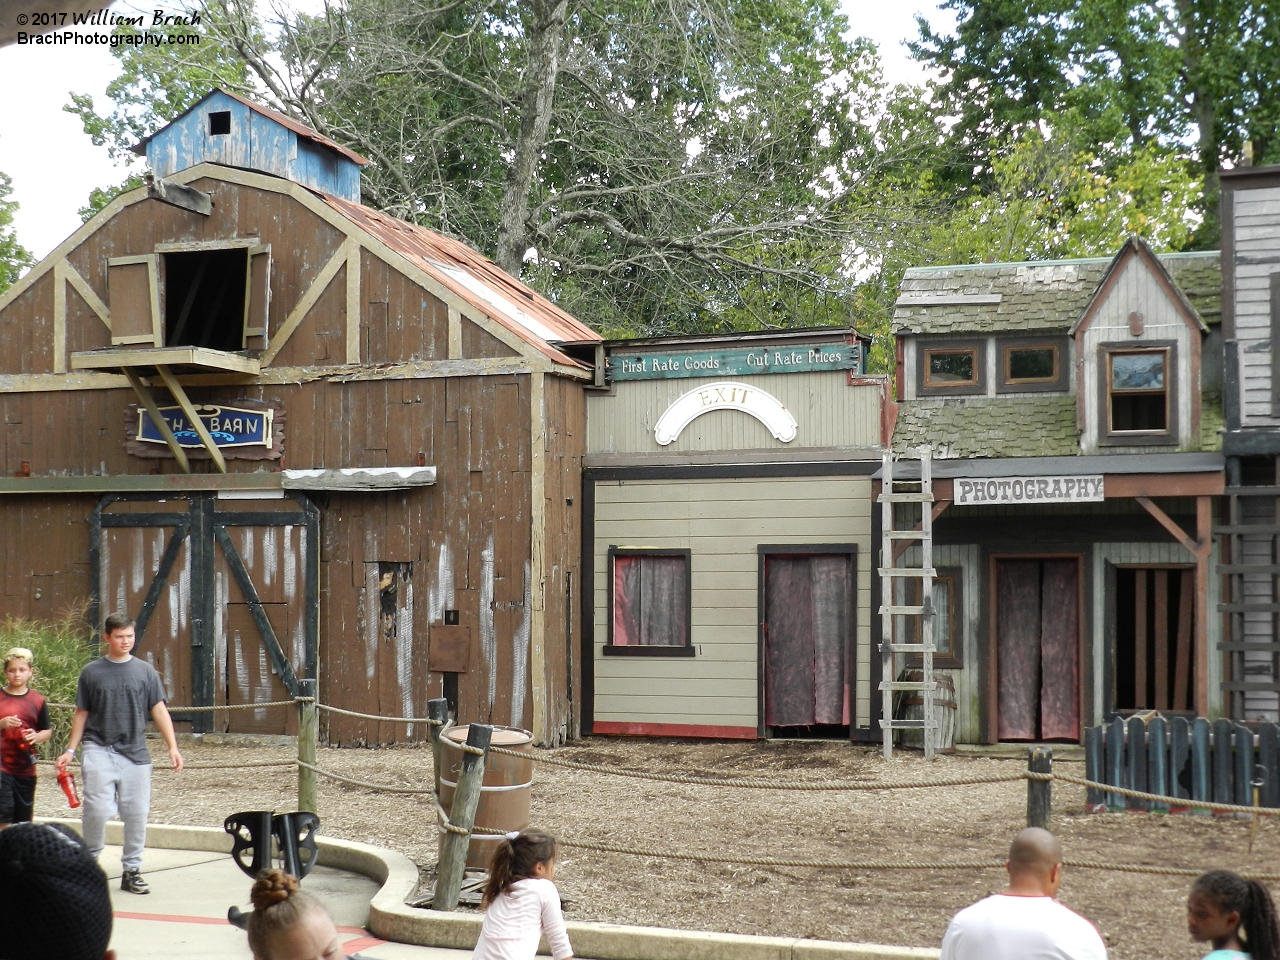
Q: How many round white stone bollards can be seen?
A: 0